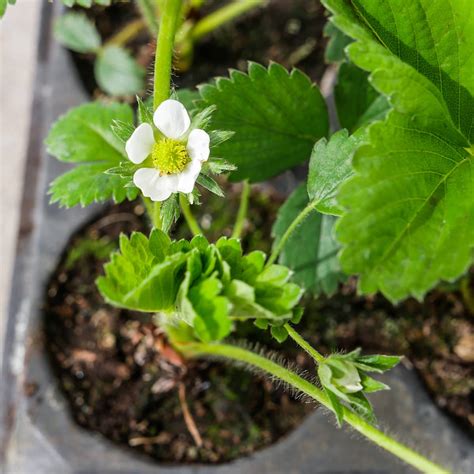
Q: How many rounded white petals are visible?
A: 5